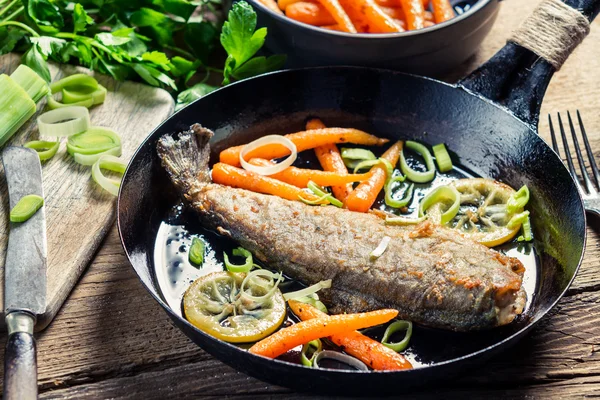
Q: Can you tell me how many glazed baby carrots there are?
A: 7